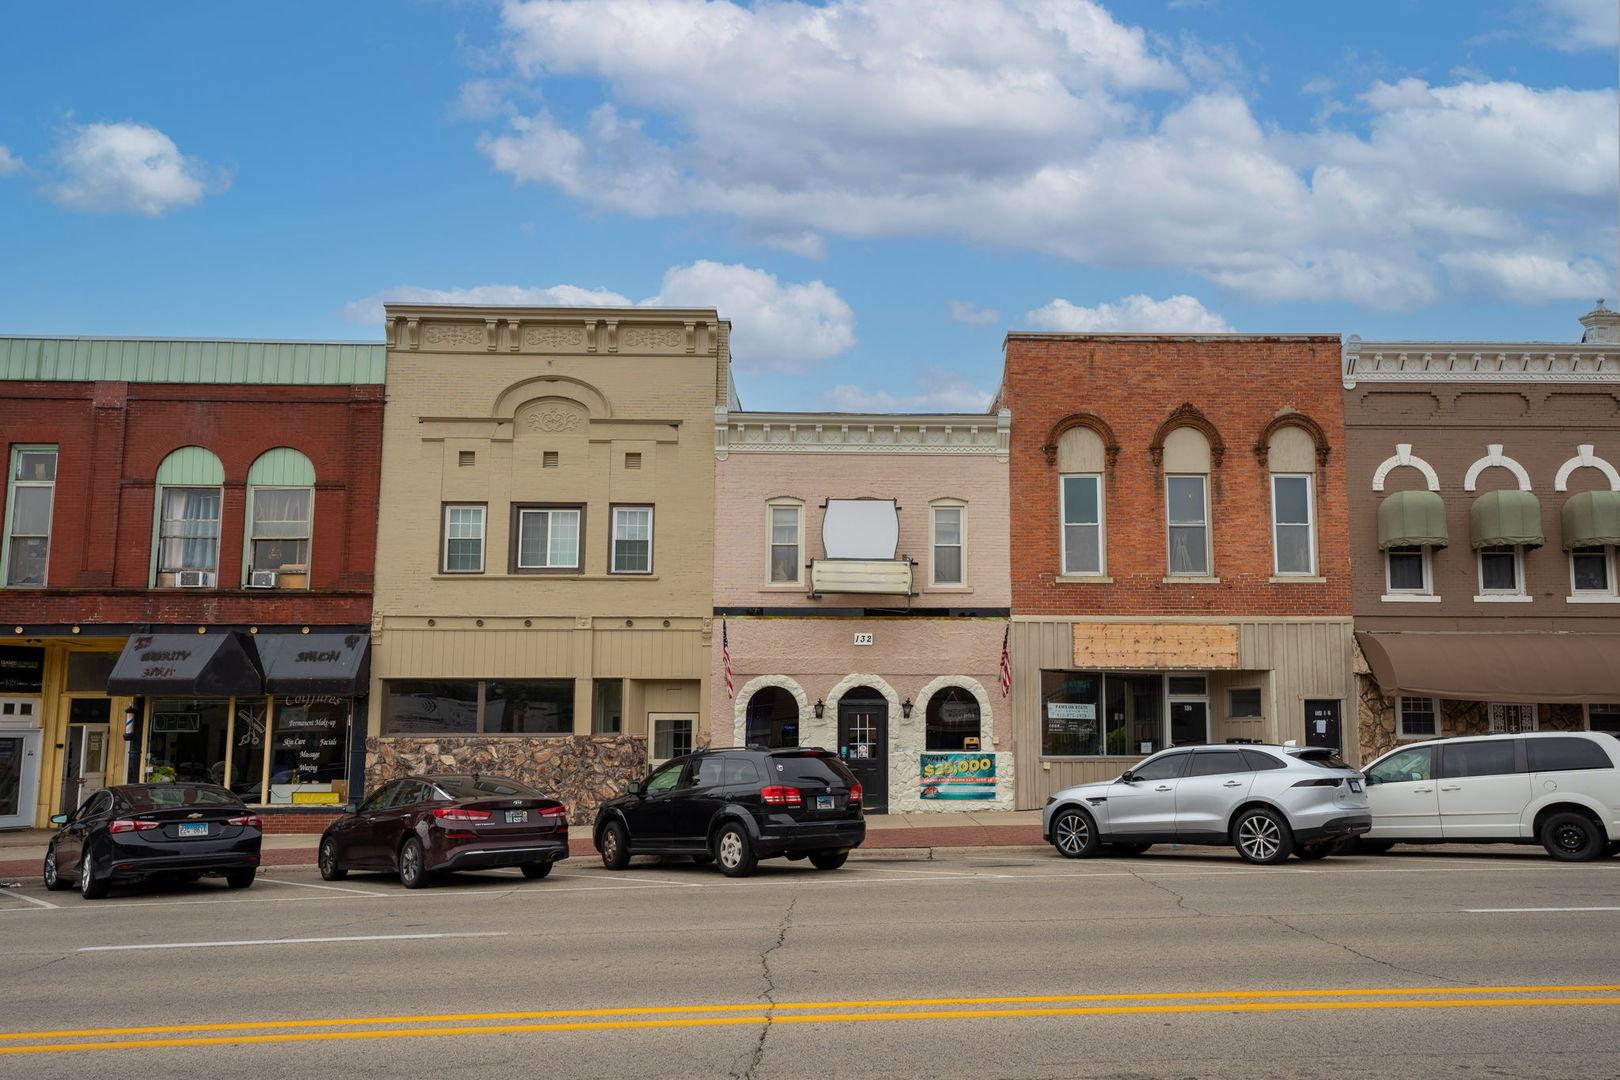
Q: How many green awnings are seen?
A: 3